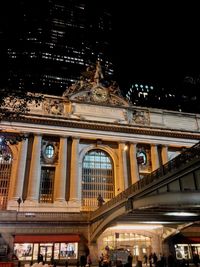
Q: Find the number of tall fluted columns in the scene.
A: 8